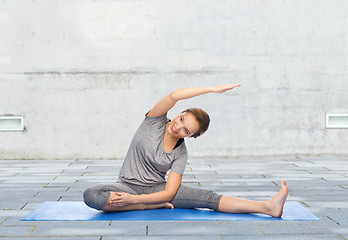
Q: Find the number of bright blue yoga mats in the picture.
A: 1